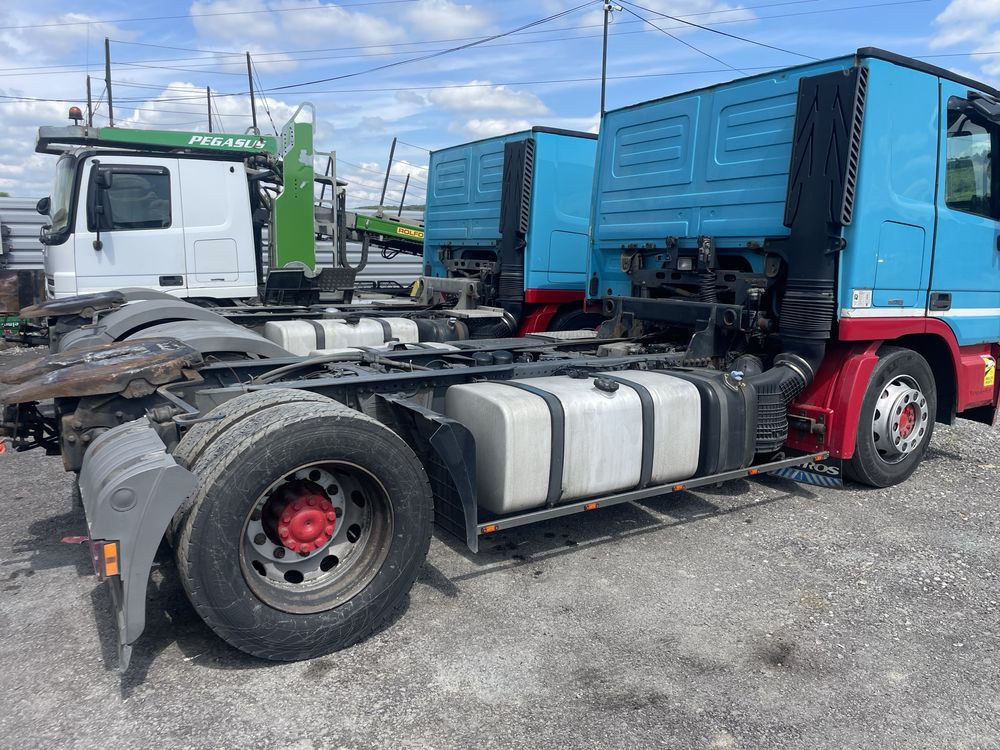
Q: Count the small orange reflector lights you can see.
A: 6